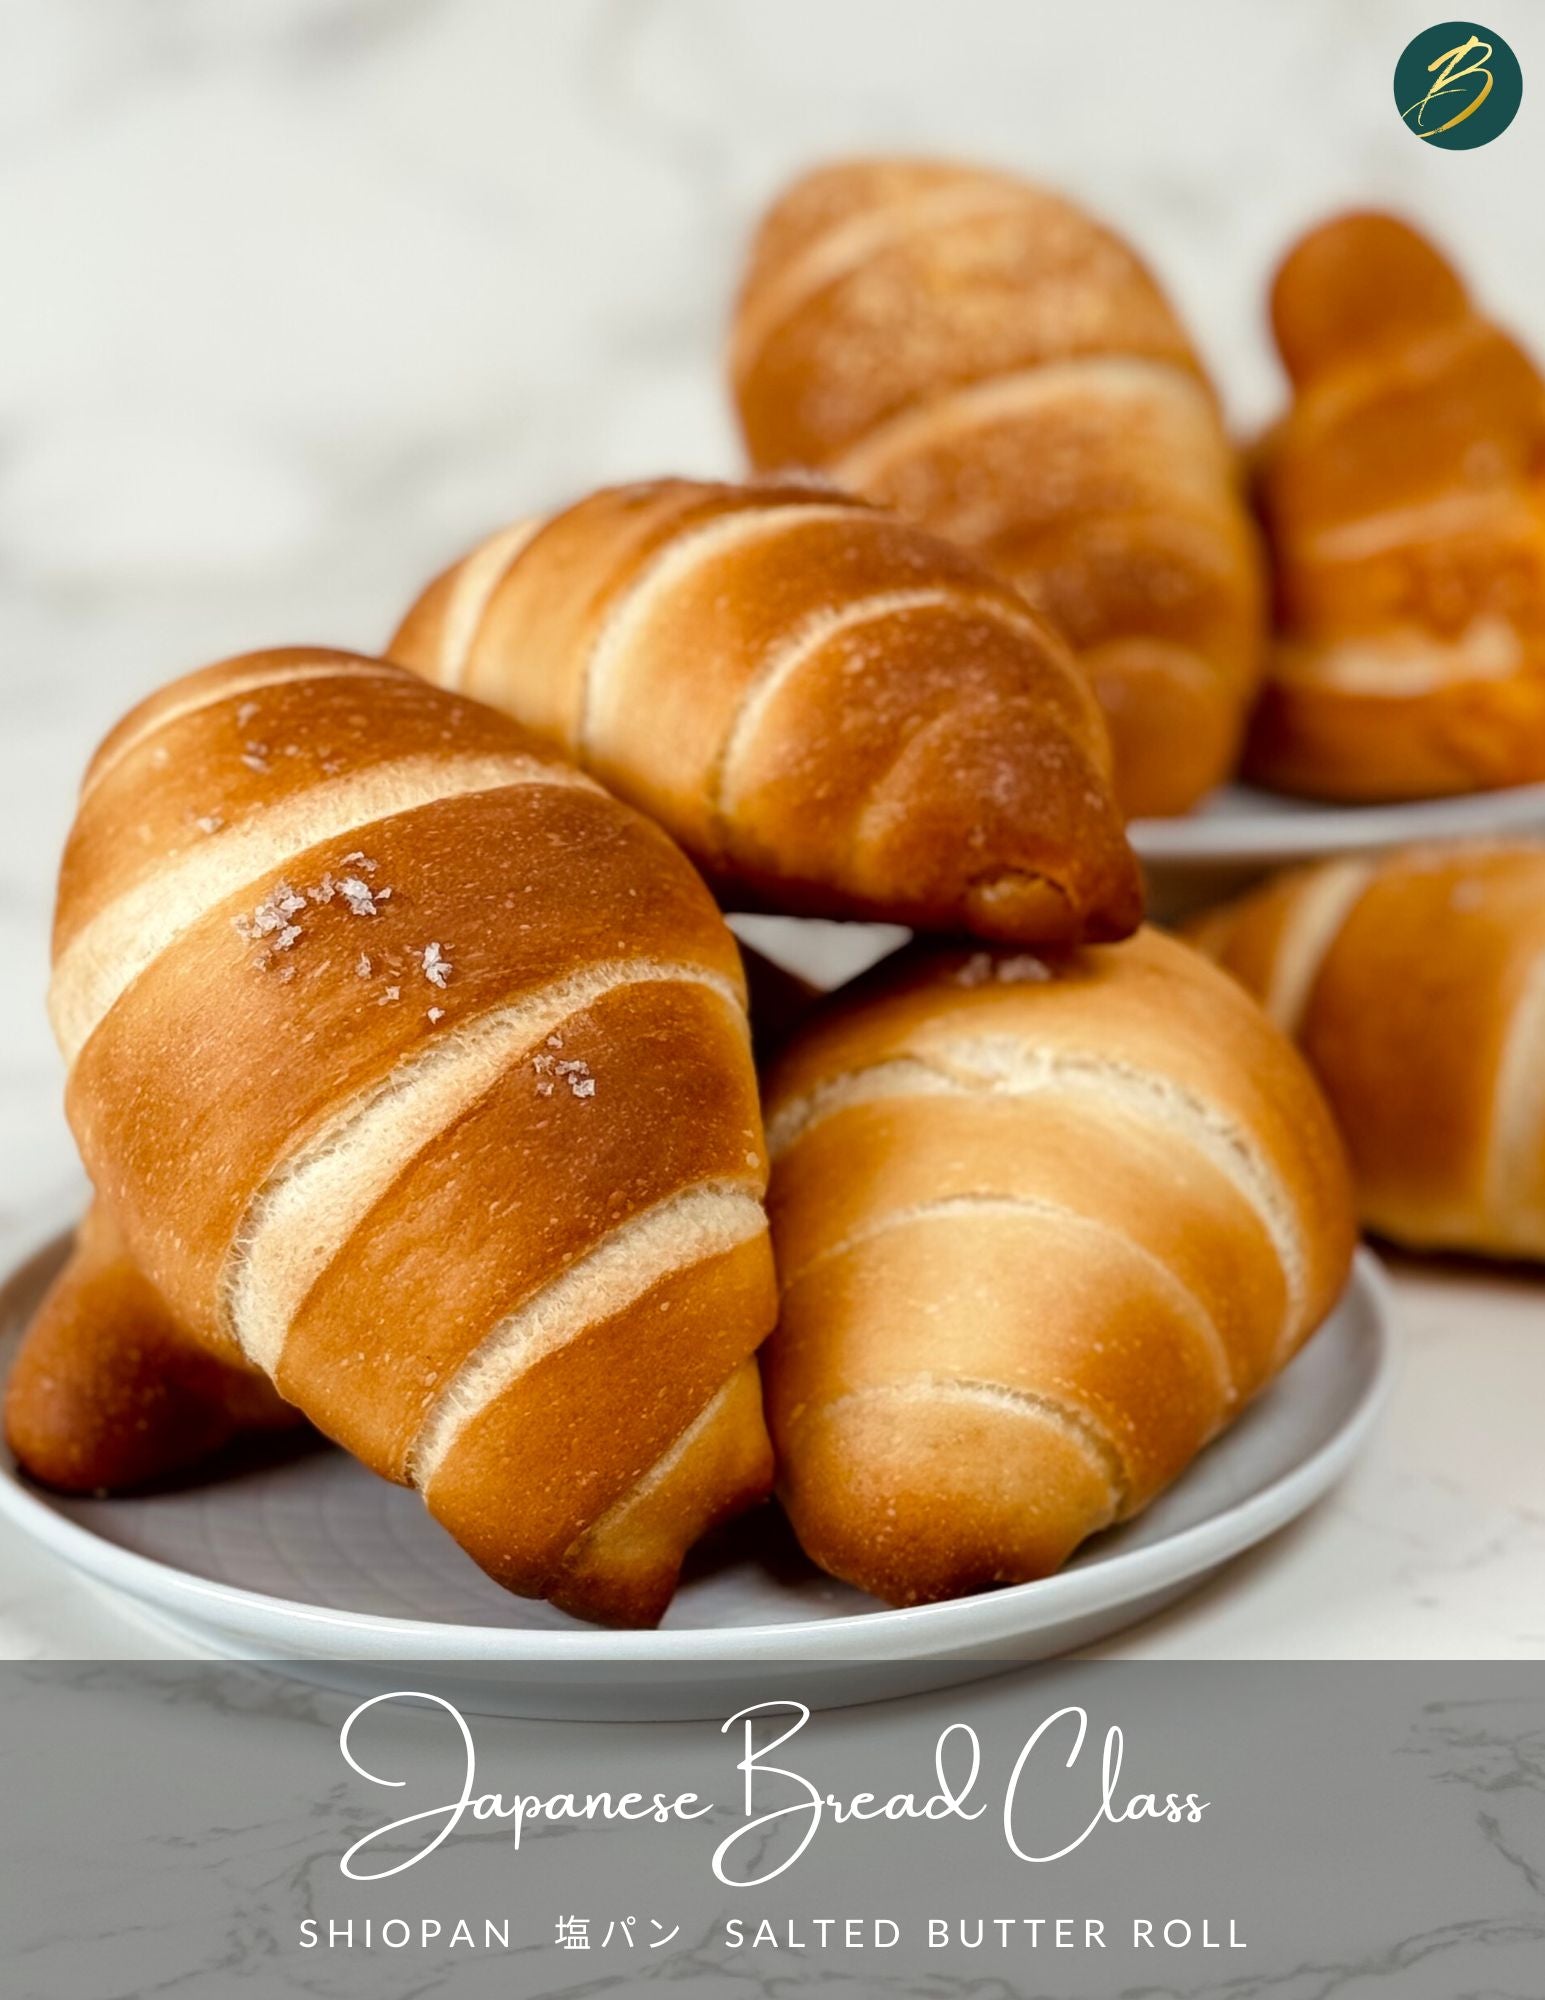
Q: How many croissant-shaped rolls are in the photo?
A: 7